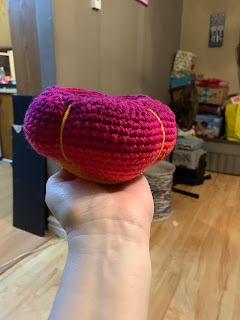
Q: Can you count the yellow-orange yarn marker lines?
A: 2